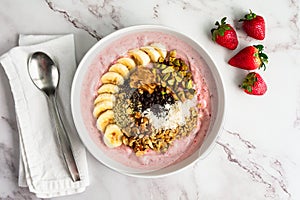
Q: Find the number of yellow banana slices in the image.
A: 11